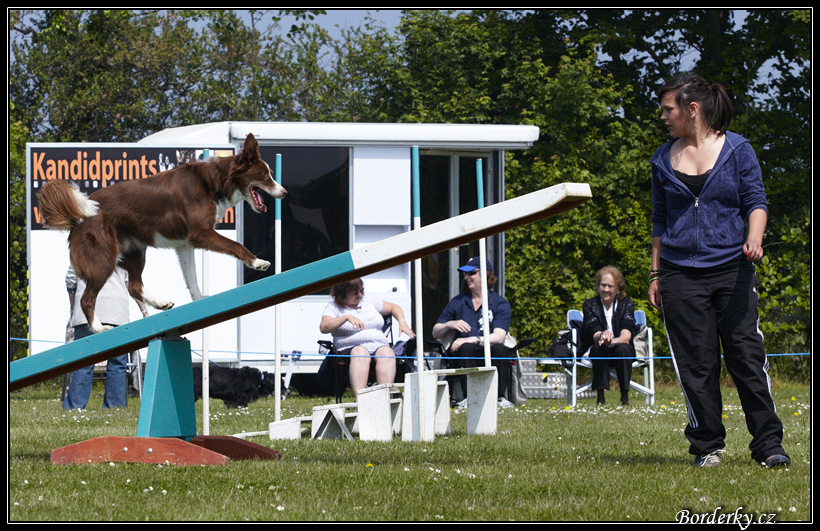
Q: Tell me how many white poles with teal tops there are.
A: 4